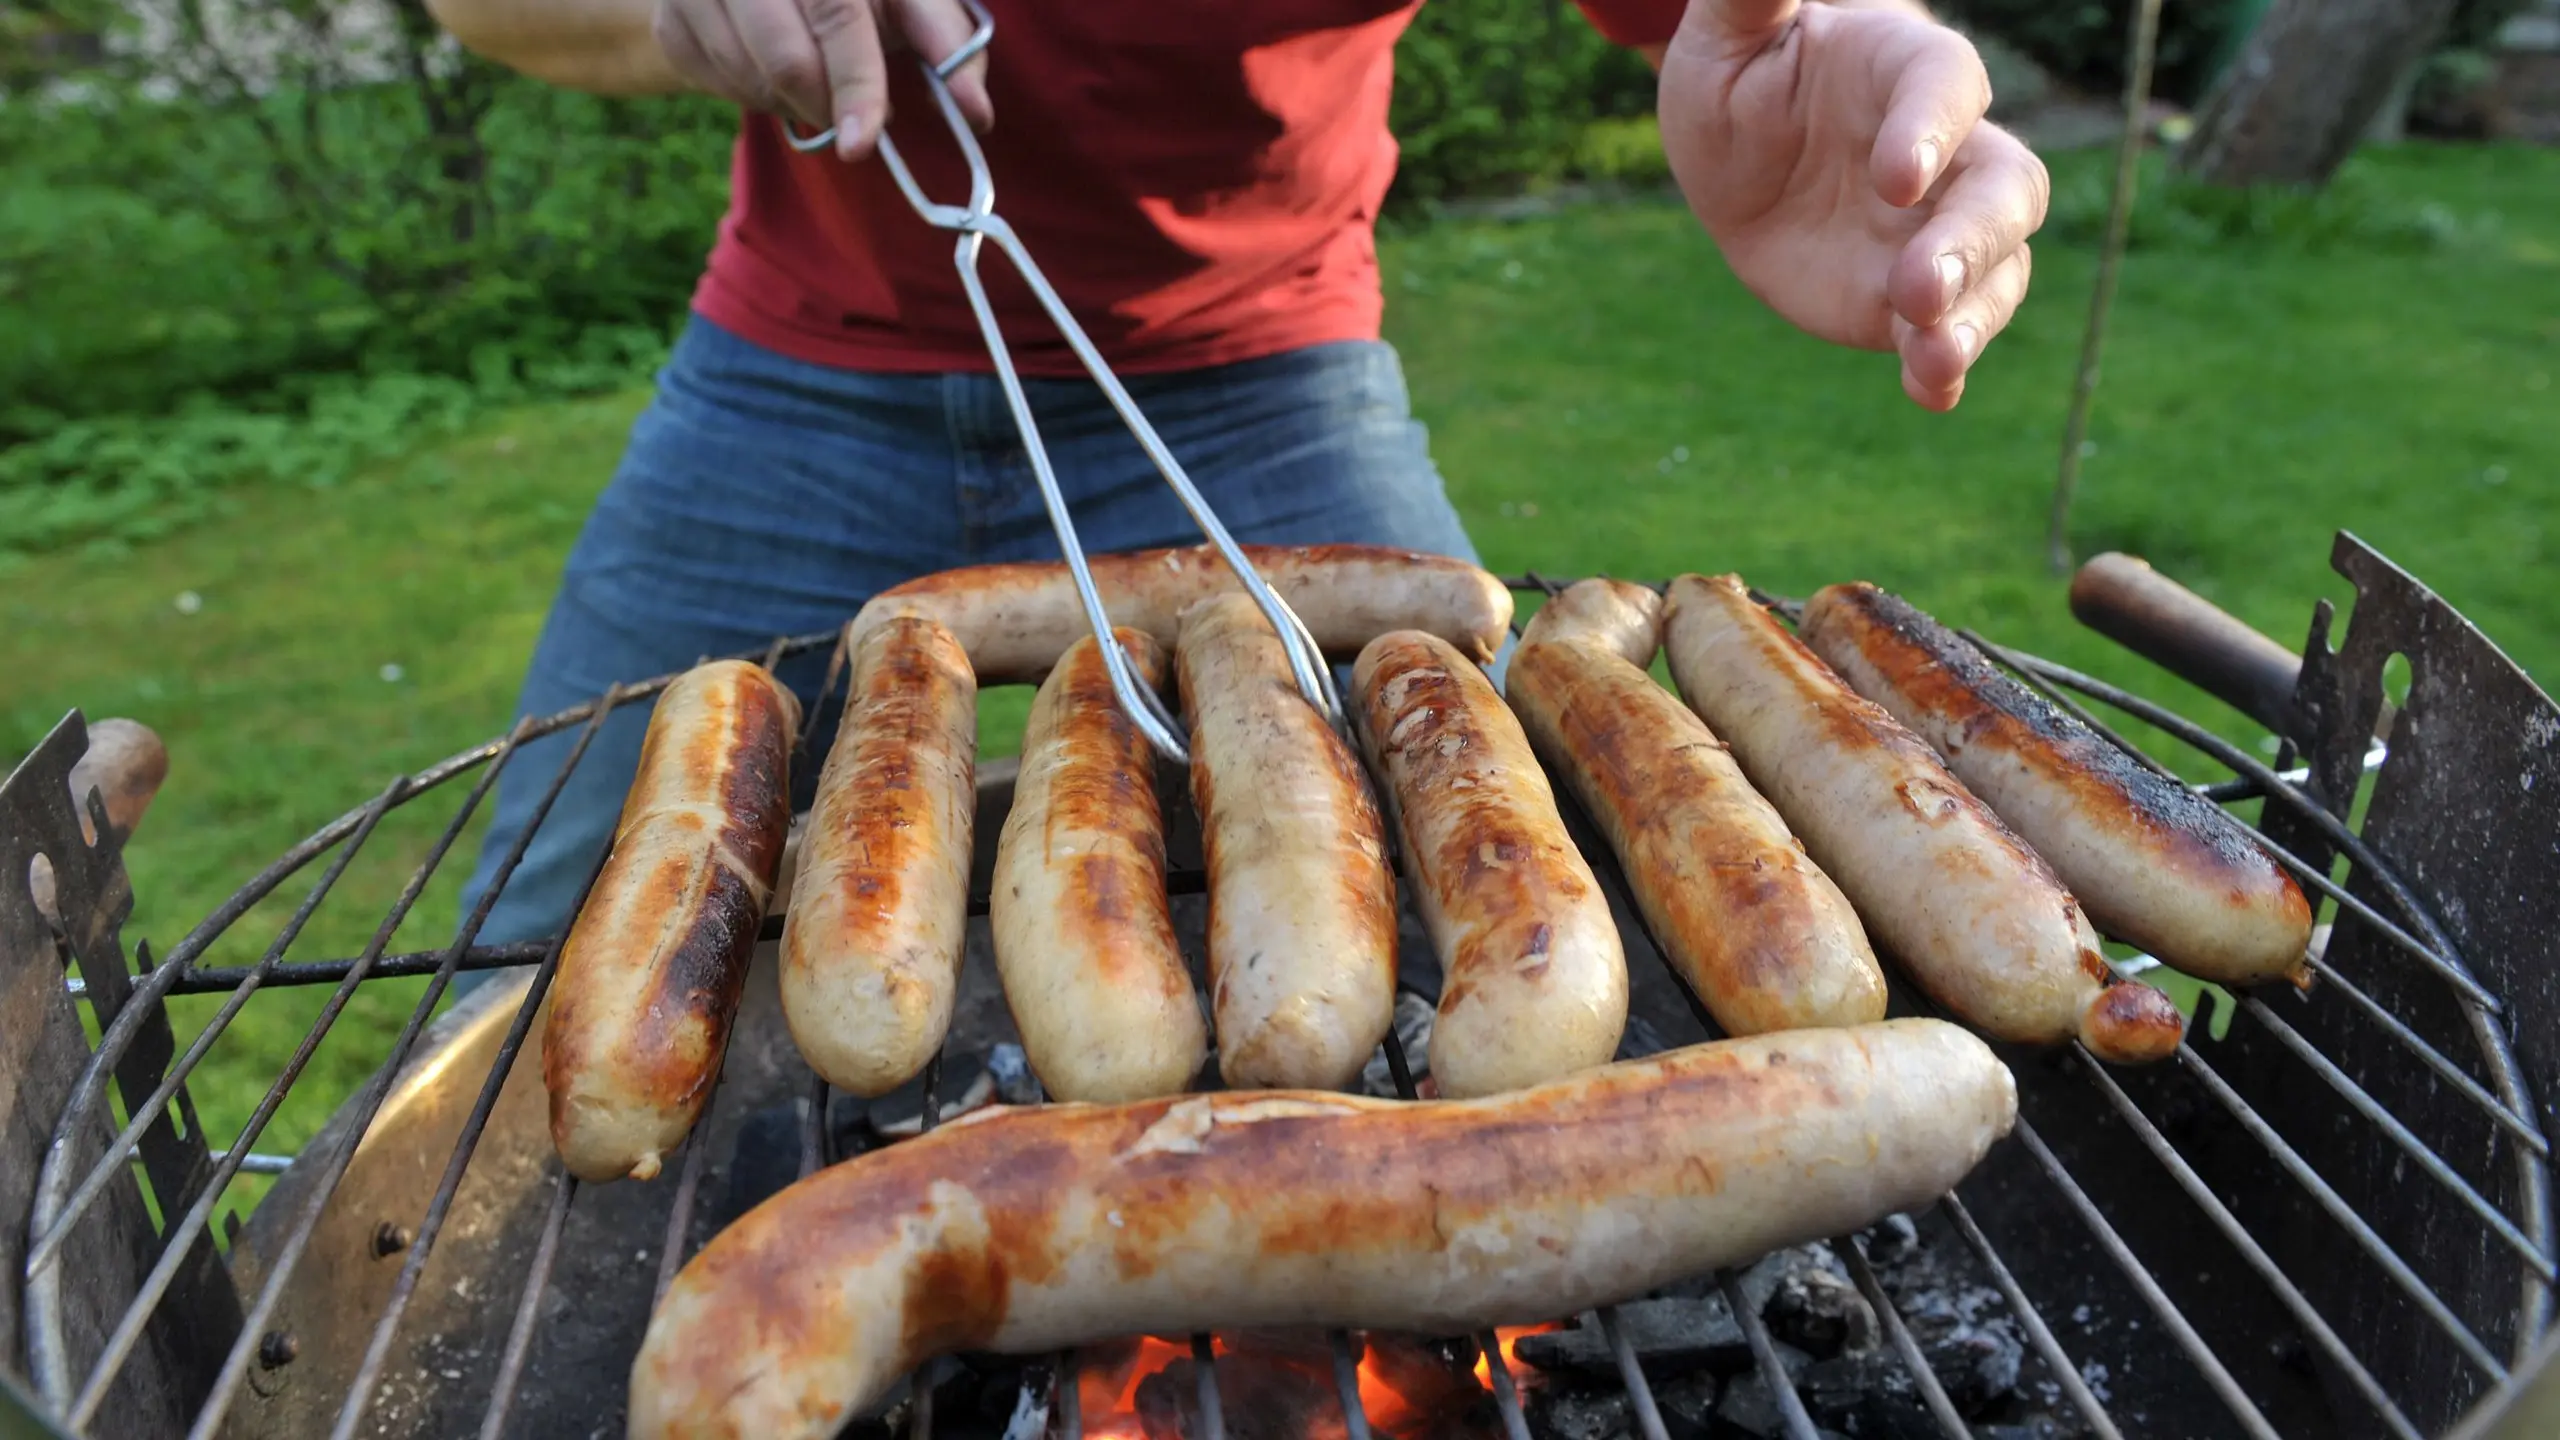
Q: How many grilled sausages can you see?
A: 10